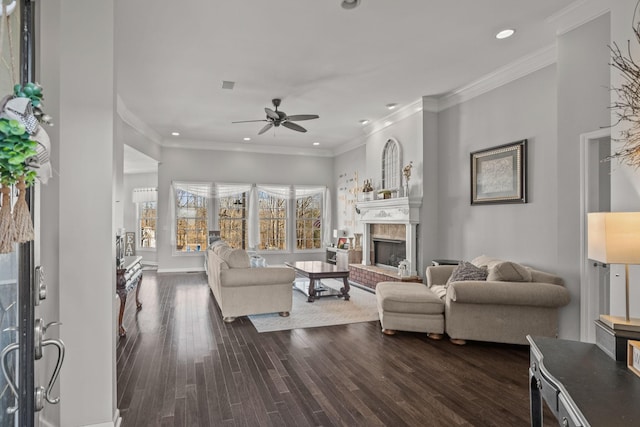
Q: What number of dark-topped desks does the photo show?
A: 1